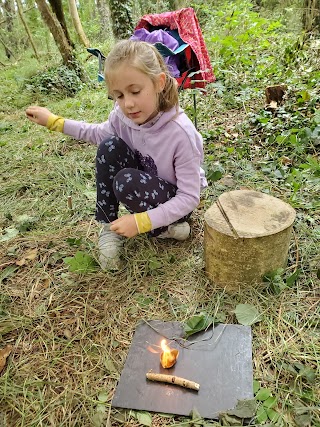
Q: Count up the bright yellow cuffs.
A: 2